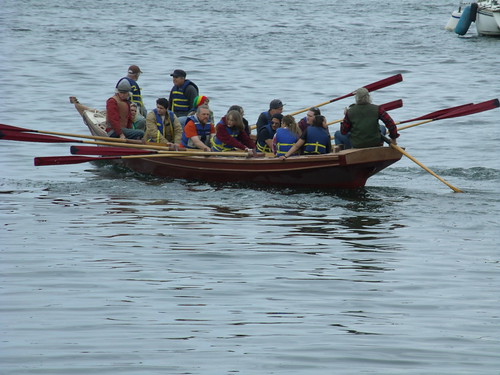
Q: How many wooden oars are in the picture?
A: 9